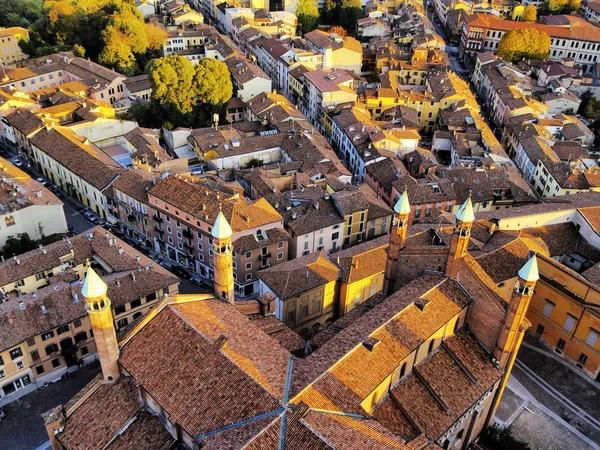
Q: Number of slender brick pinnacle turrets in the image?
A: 5